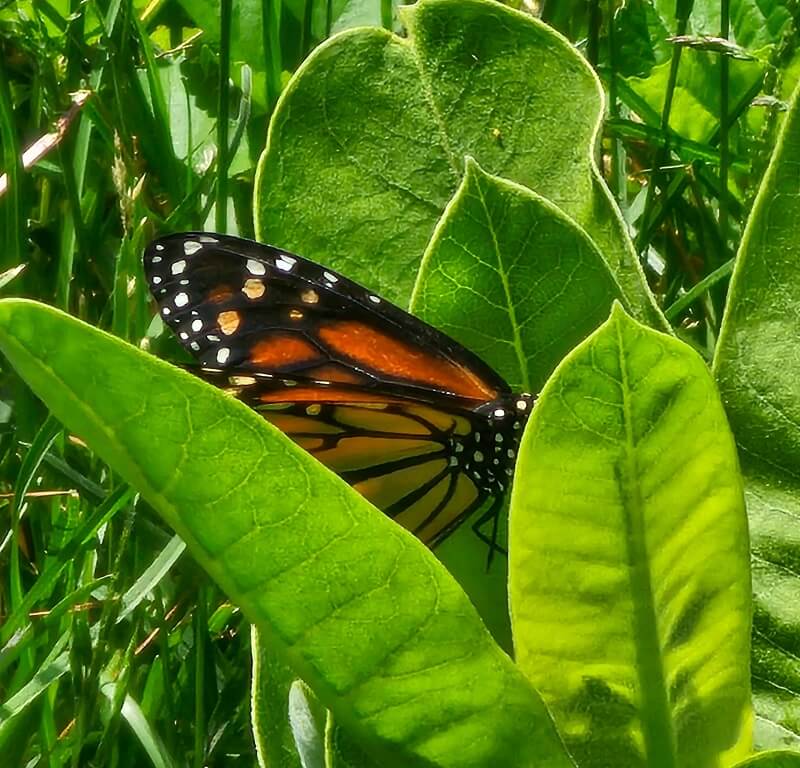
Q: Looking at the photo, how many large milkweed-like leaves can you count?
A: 5